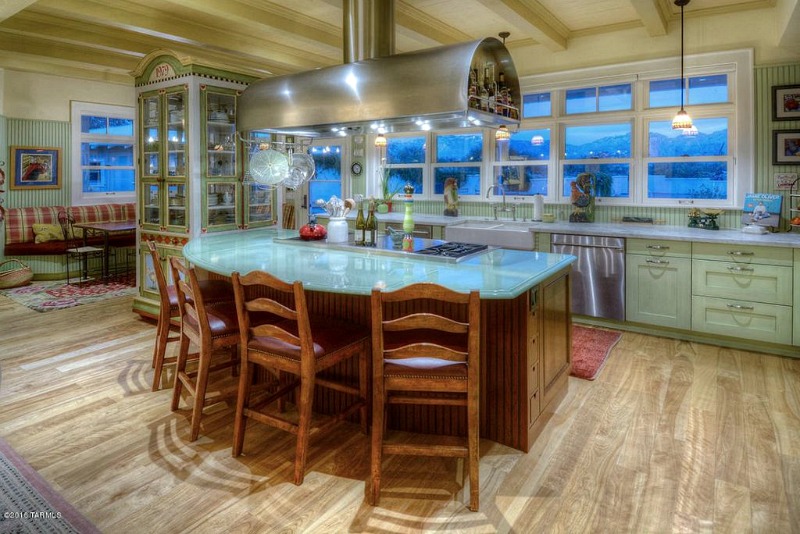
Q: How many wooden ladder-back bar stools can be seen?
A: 4